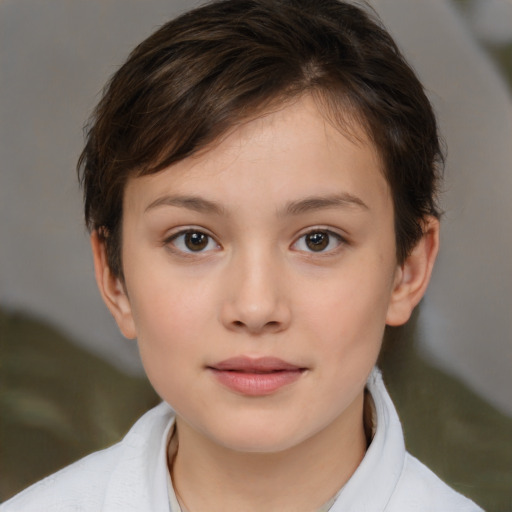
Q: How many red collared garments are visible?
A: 0